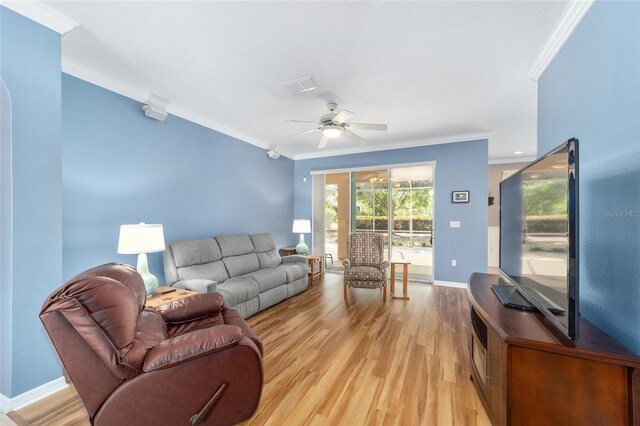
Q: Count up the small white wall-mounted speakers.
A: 2